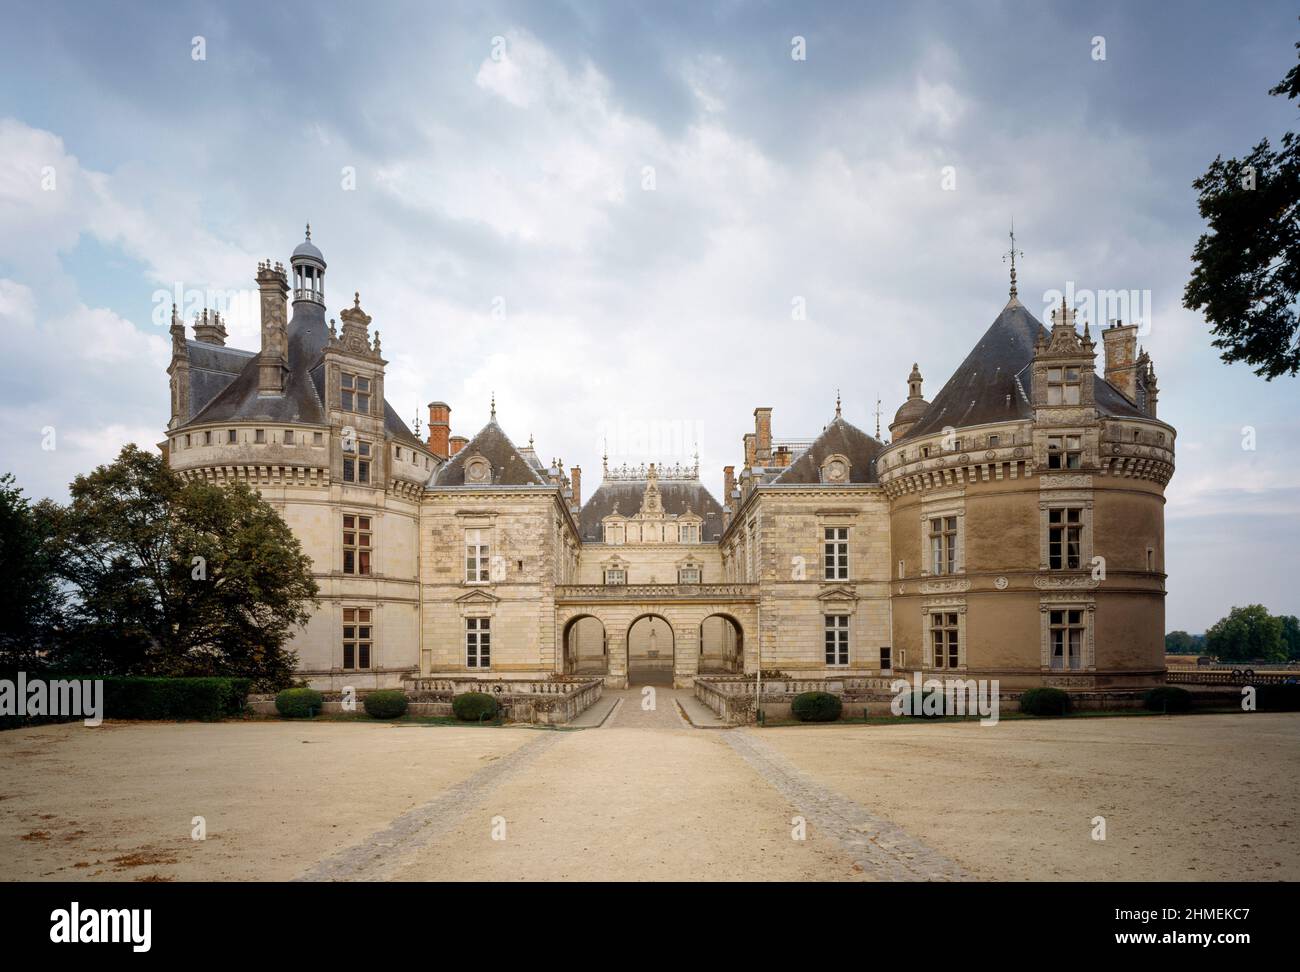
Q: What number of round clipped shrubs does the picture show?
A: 7